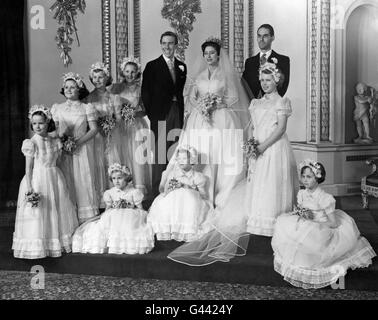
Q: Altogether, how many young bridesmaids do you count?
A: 8